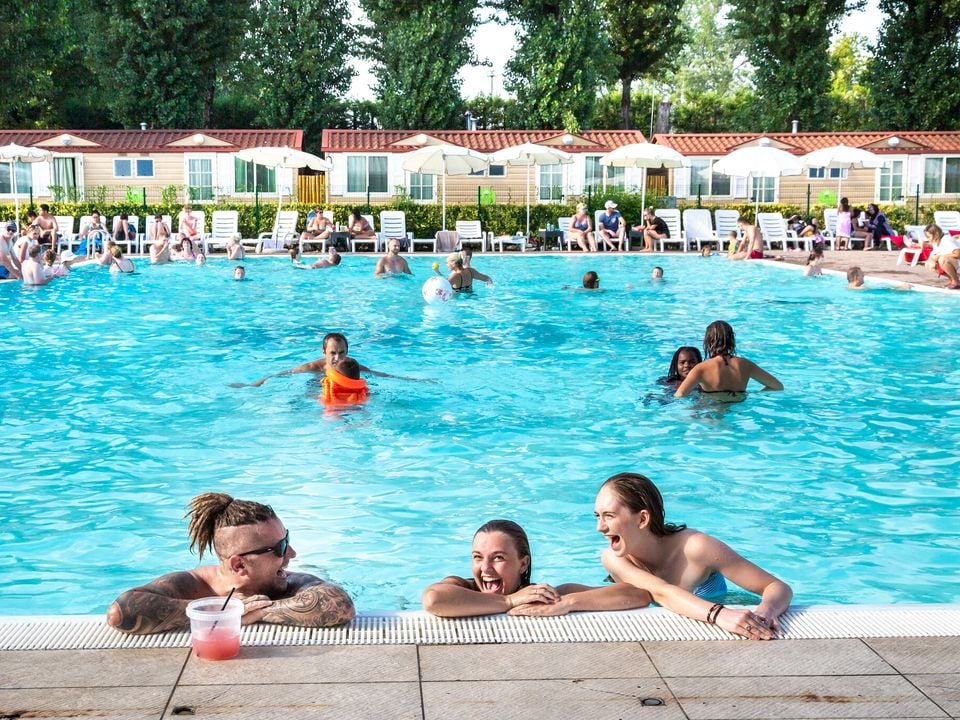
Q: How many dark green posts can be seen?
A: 9